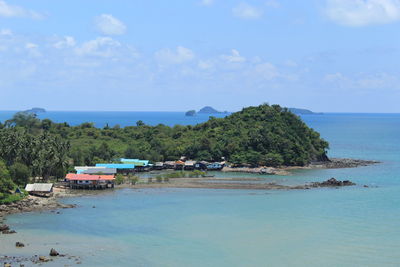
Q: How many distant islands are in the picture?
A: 4